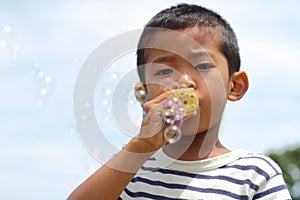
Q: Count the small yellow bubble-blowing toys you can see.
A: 1